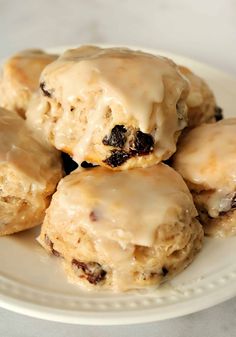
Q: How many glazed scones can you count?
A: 6